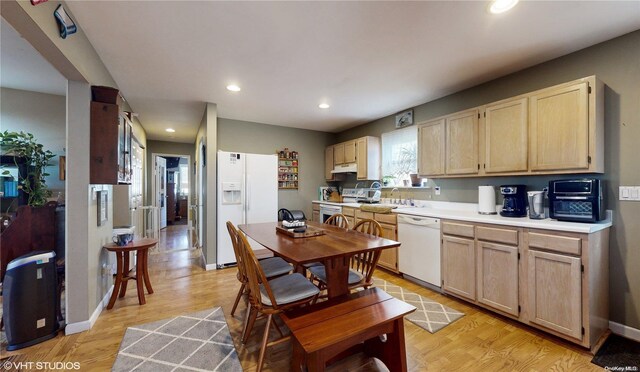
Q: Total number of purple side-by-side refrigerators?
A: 0